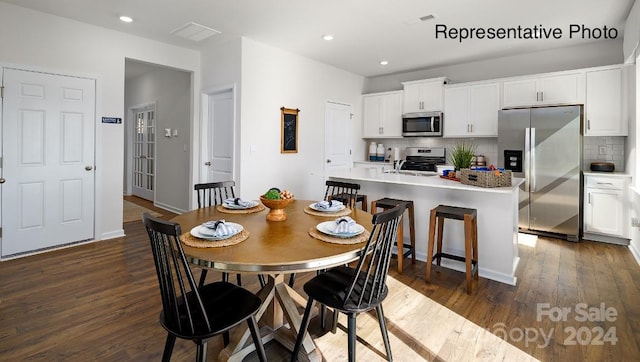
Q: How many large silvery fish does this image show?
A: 0